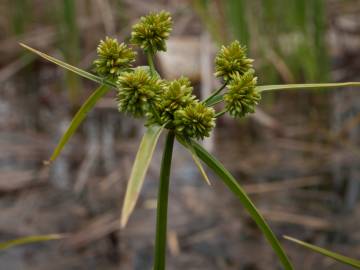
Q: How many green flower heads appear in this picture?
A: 7